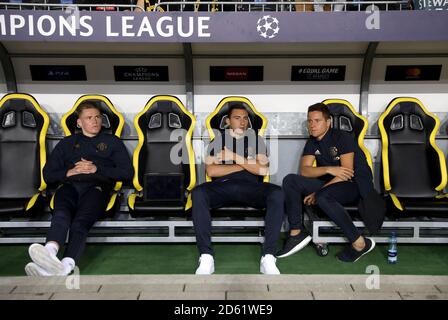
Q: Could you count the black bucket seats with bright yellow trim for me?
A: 6